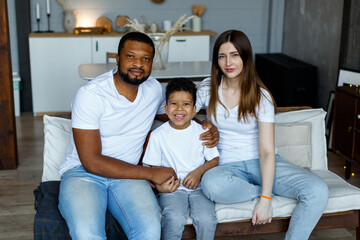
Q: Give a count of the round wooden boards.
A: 2